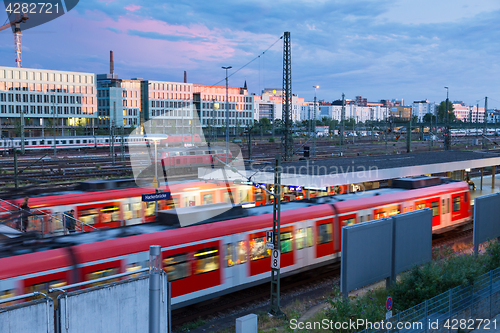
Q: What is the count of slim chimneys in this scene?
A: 2